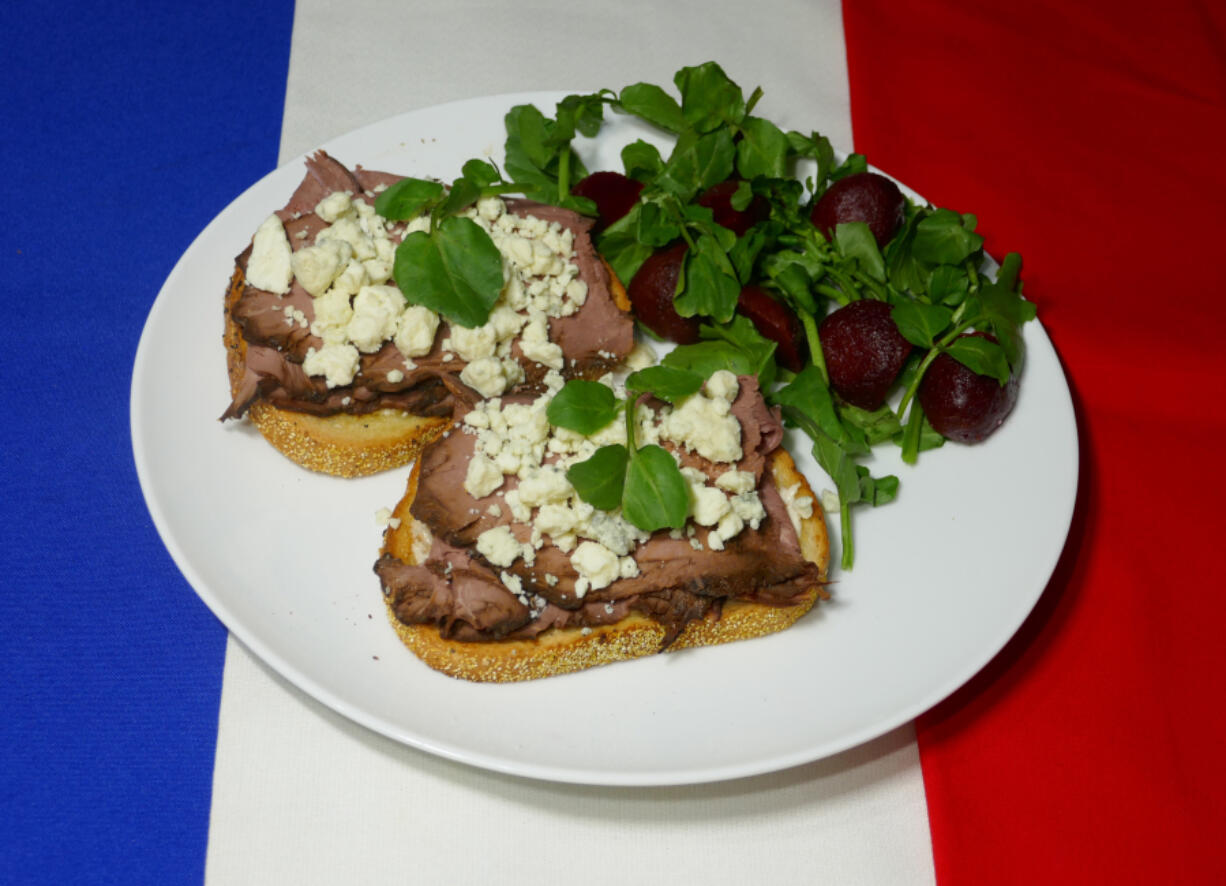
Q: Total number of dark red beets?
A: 7